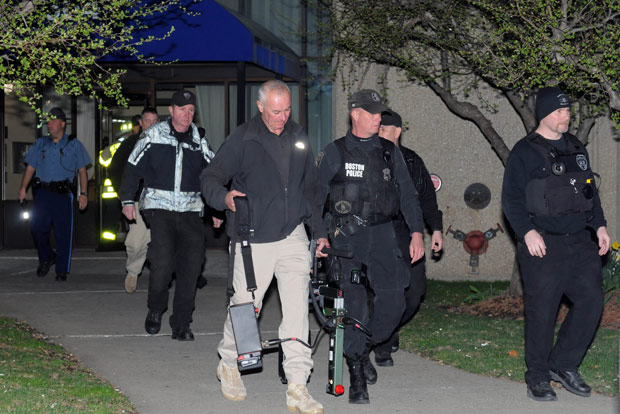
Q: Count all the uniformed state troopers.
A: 1